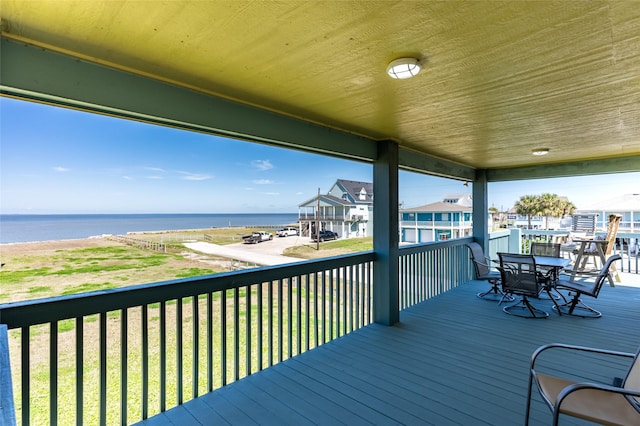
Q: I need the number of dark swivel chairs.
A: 4